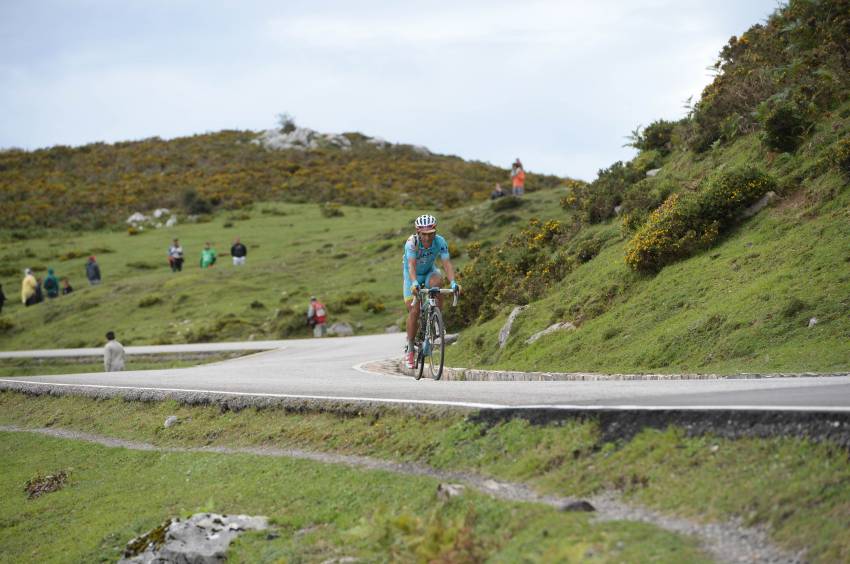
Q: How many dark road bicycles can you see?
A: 1